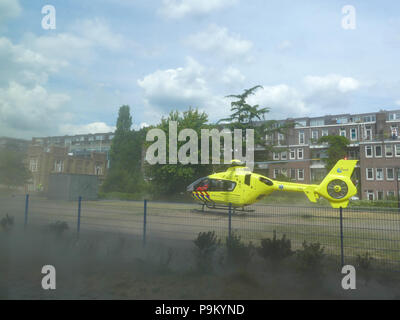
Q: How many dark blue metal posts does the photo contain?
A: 5